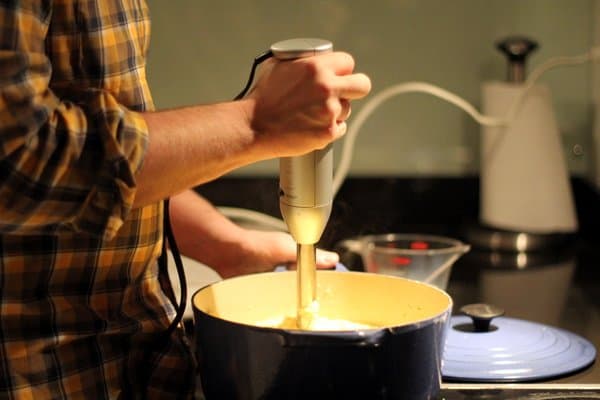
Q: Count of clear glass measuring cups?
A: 1